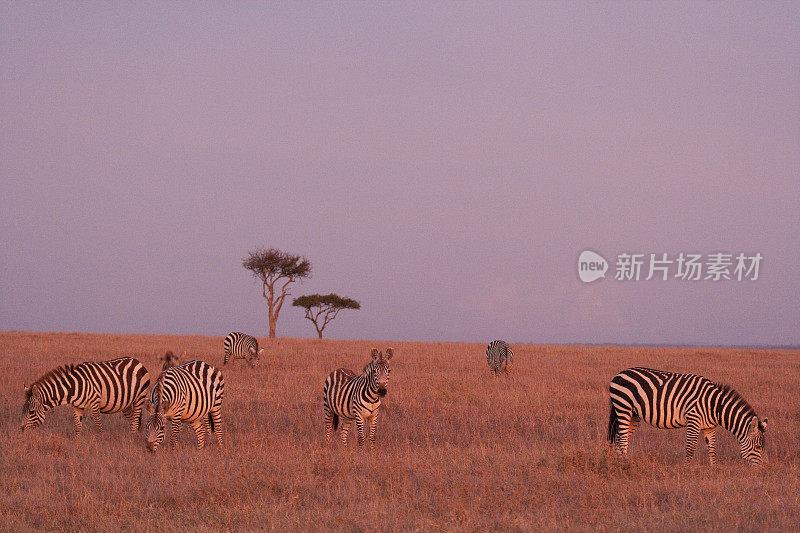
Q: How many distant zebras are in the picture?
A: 2